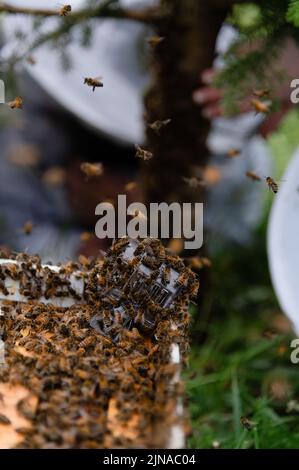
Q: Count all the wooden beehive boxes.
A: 1